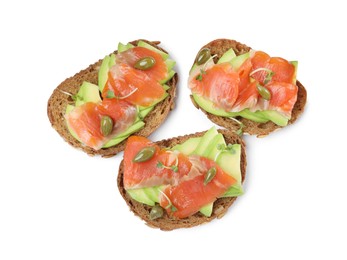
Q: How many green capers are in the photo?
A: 7